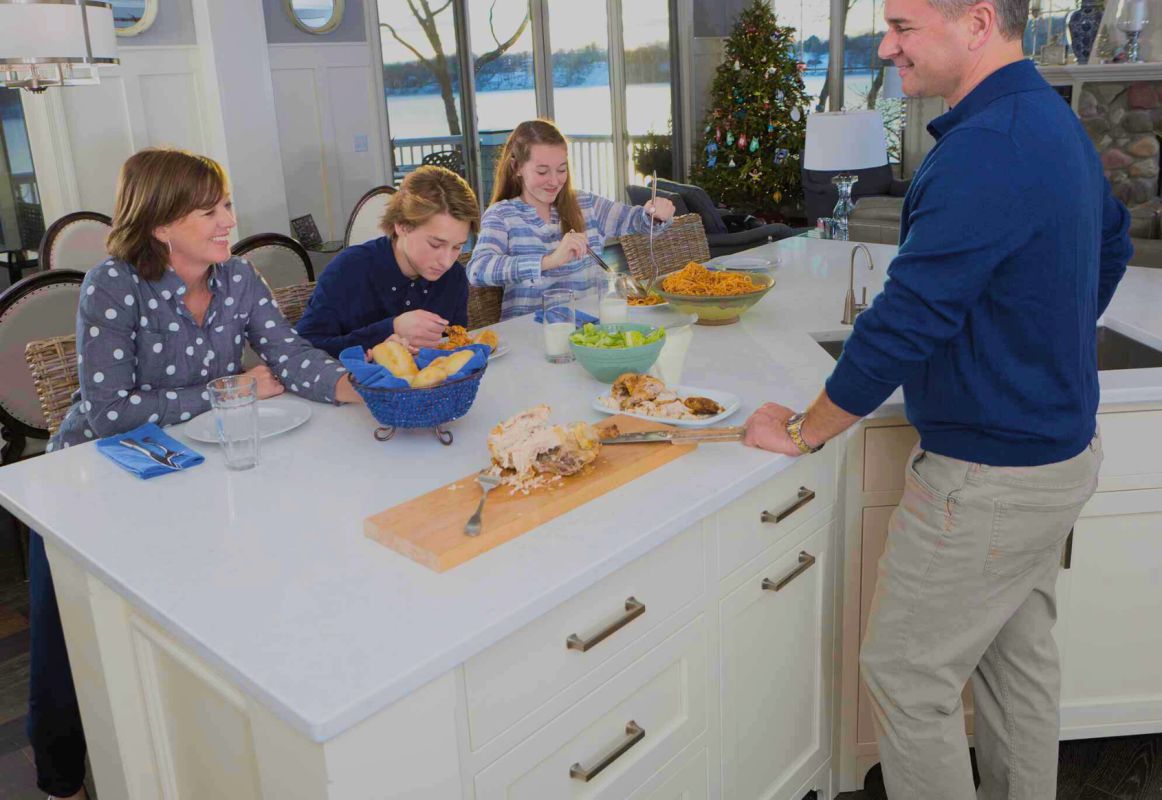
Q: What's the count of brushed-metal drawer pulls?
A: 4